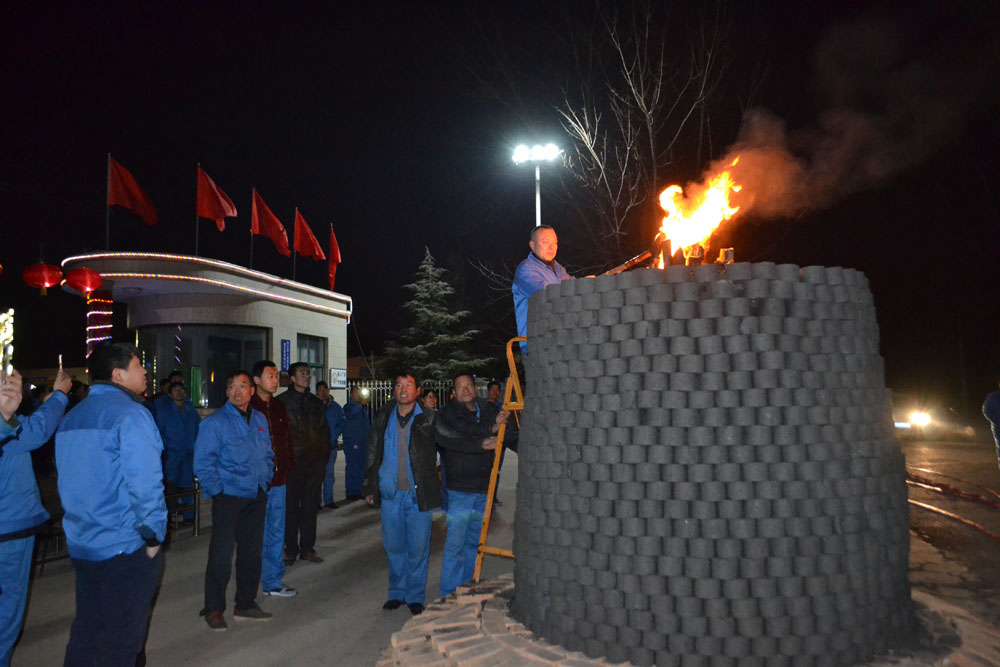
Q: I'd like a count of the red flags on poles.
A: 5